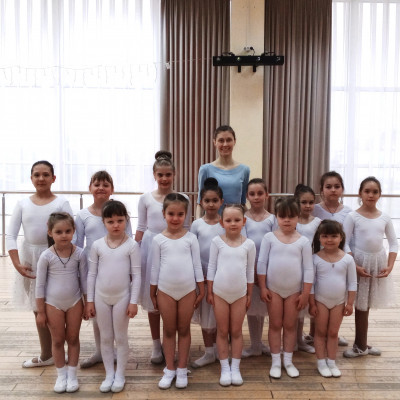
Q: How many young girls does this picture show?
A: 14